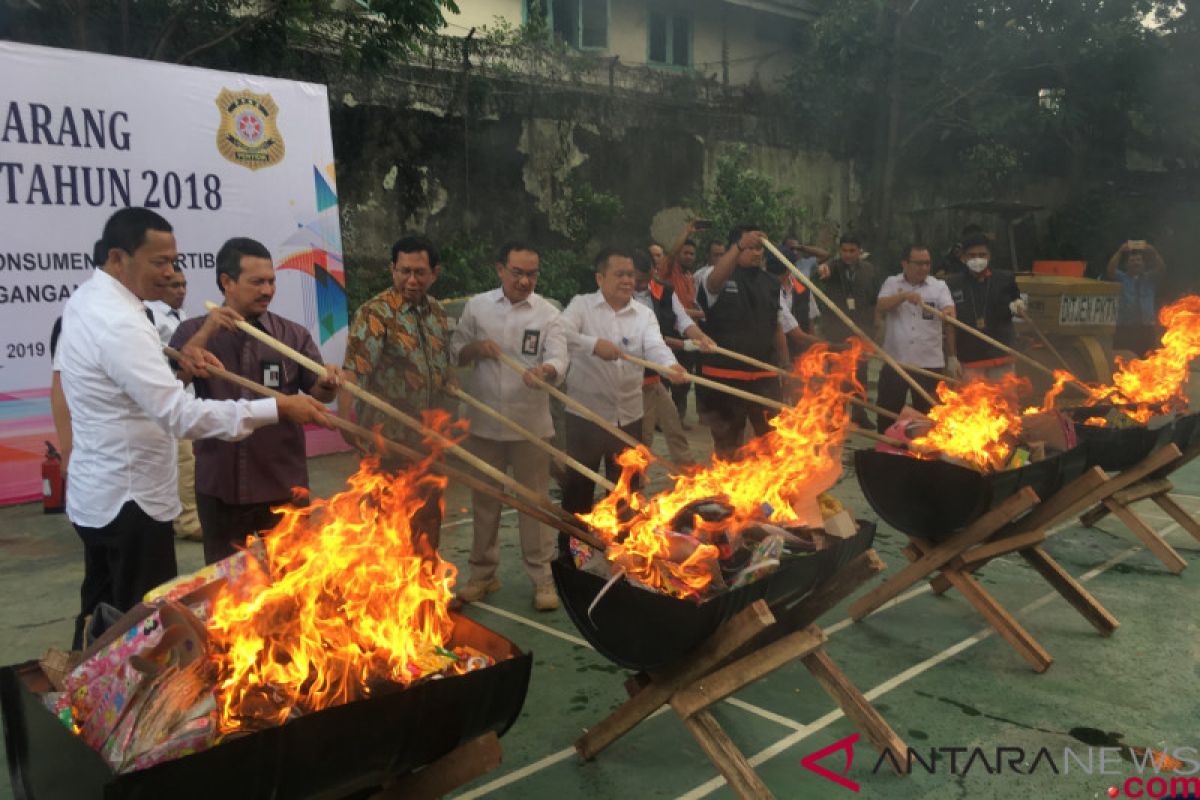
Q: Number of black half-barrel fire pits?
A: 4